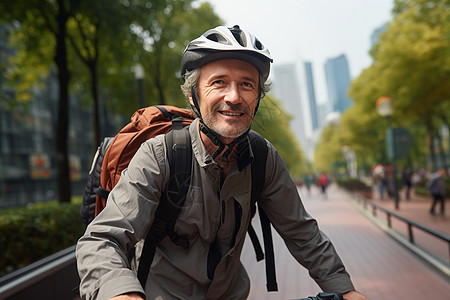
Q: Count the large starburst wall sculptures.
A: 0